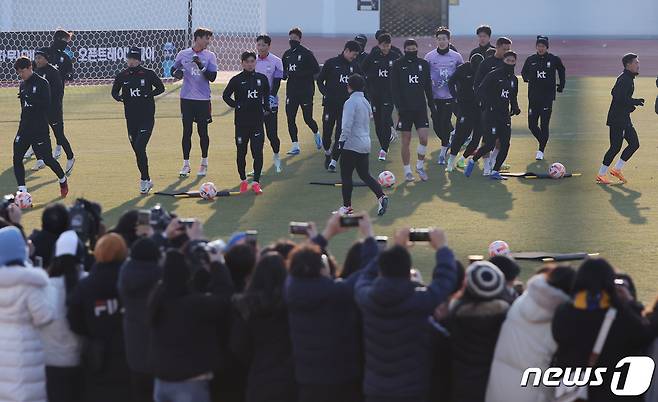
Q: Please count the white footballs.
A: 5